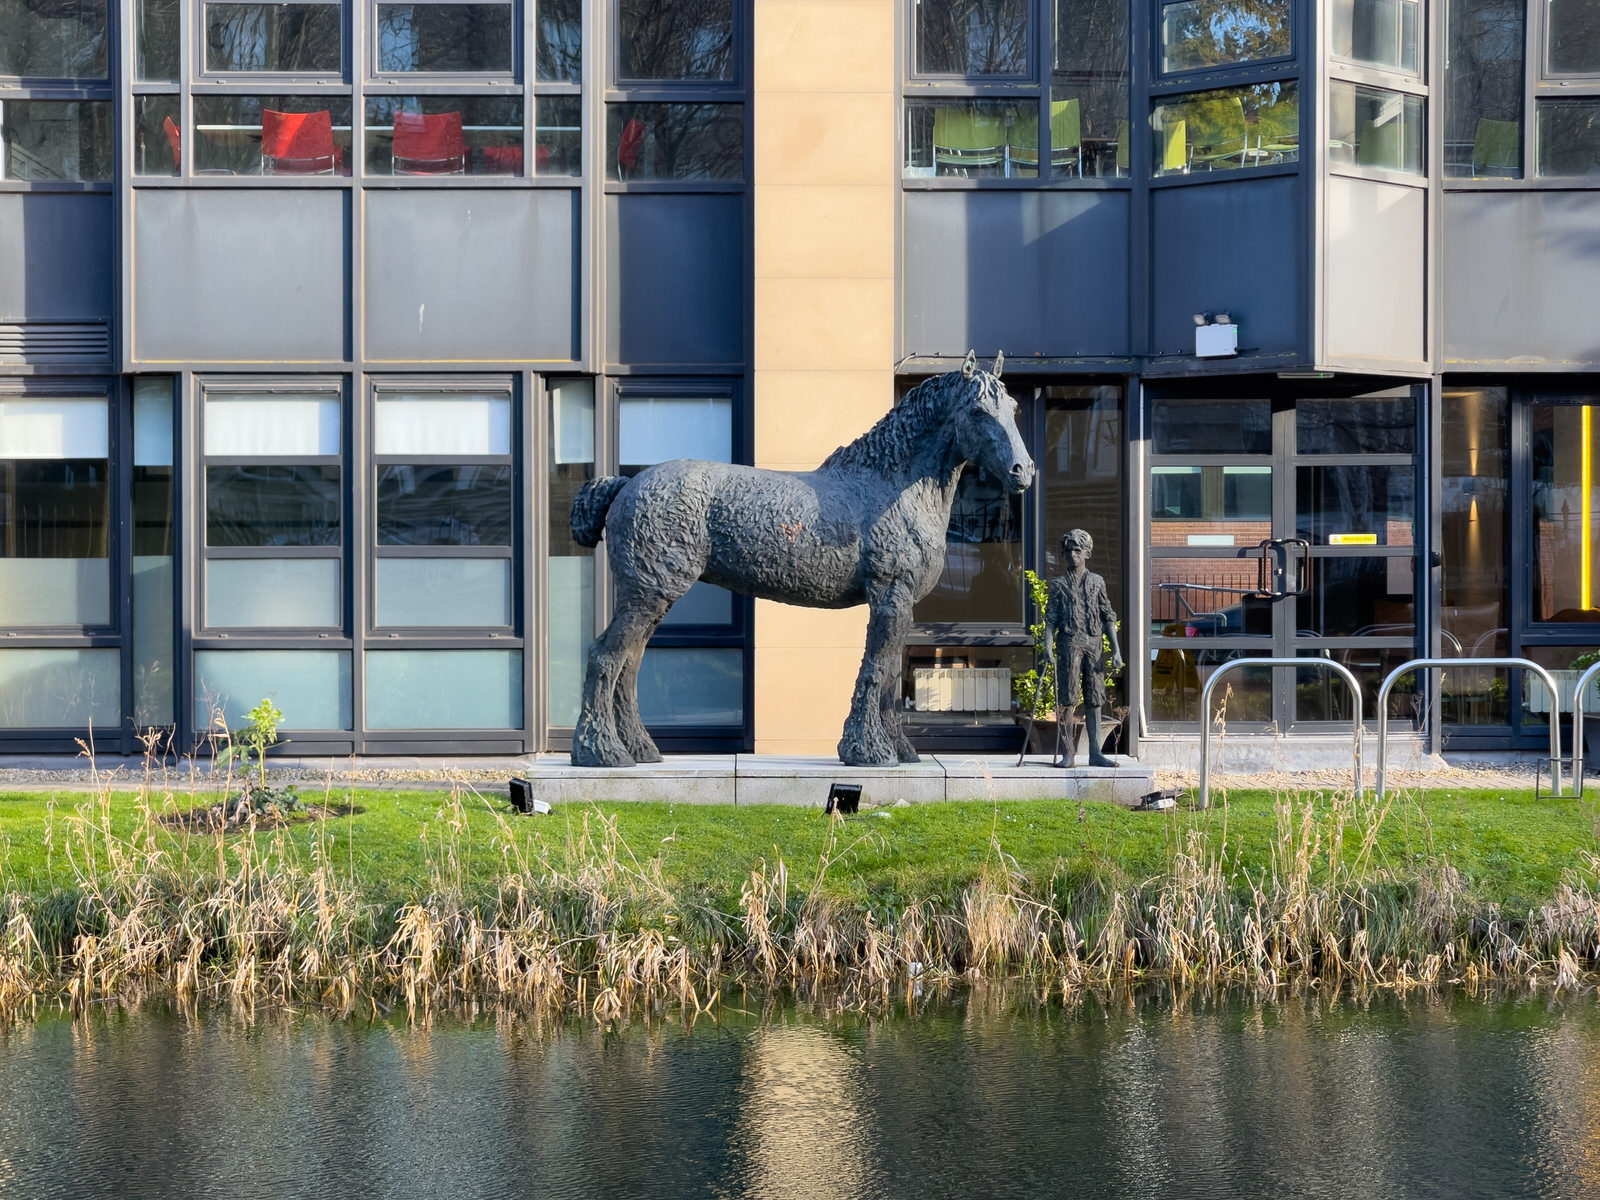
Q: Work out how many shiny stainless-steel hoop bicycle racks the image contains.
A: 3